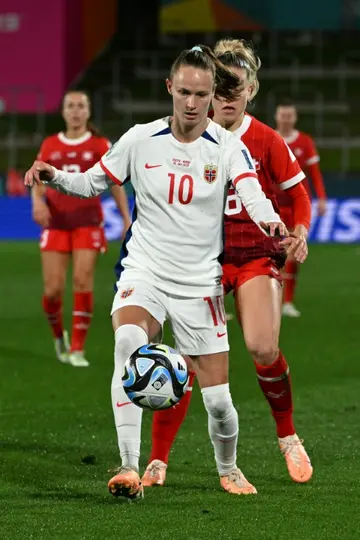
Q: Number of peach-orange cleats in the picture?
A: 4